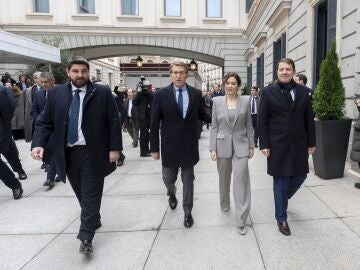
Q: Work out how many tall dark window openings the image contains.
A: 4